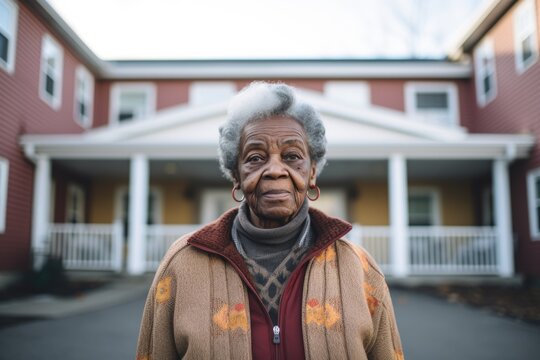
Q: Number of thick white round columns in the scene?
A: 4